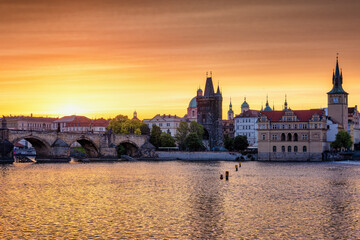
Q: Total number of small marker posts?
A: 4